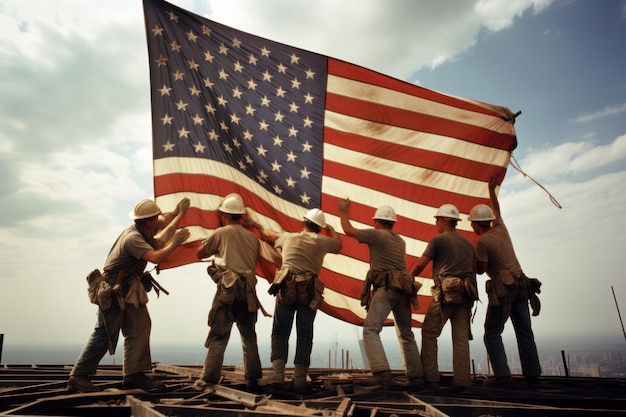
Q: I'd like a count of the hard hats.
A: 6